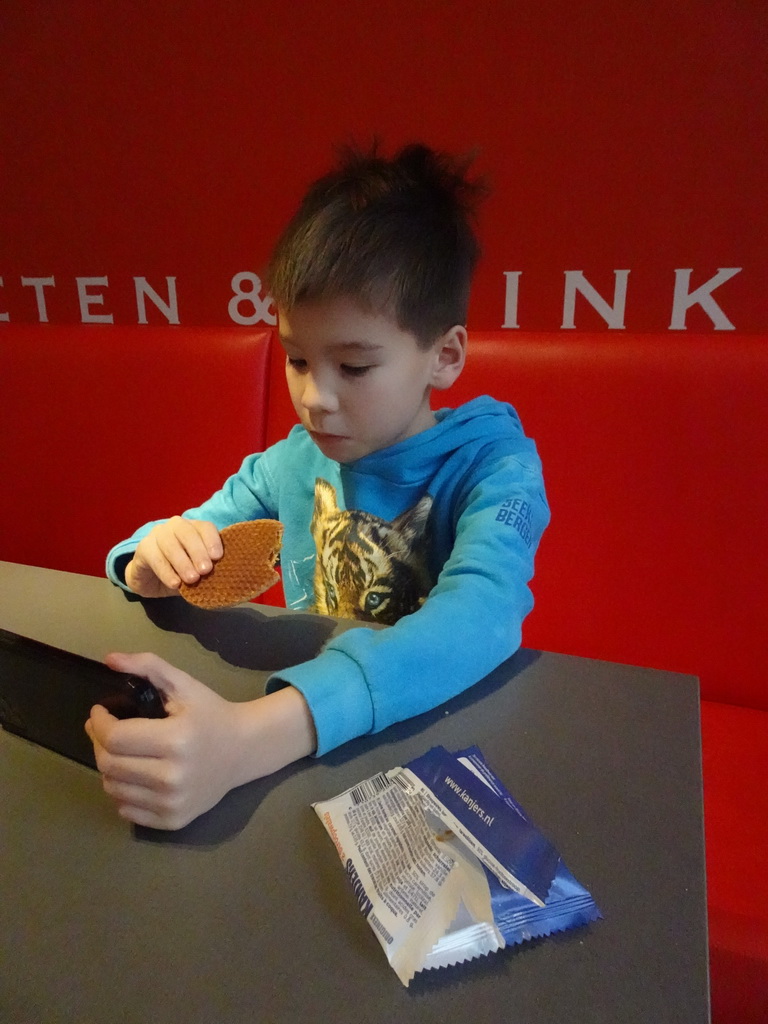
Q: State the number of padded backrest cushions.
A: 2